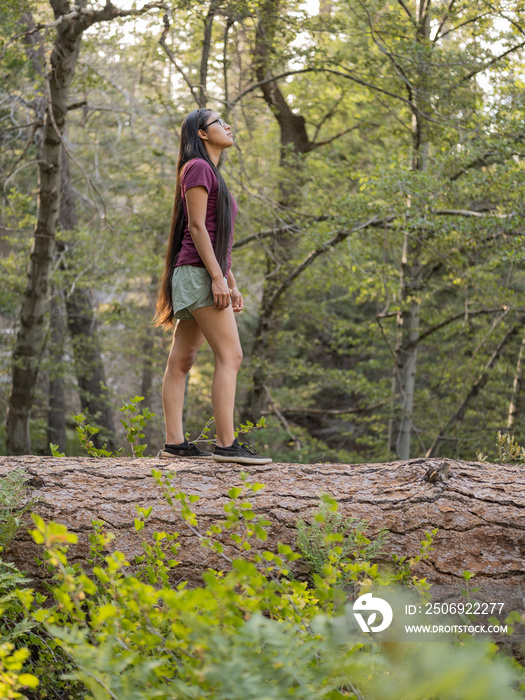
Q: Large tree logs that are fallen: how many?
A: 1